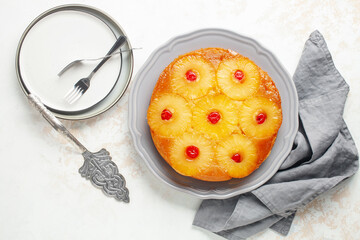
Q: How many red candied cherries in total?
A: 7